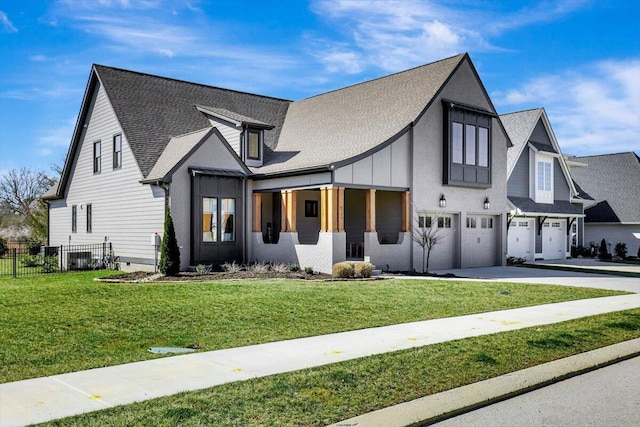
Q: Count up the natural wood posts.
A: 8